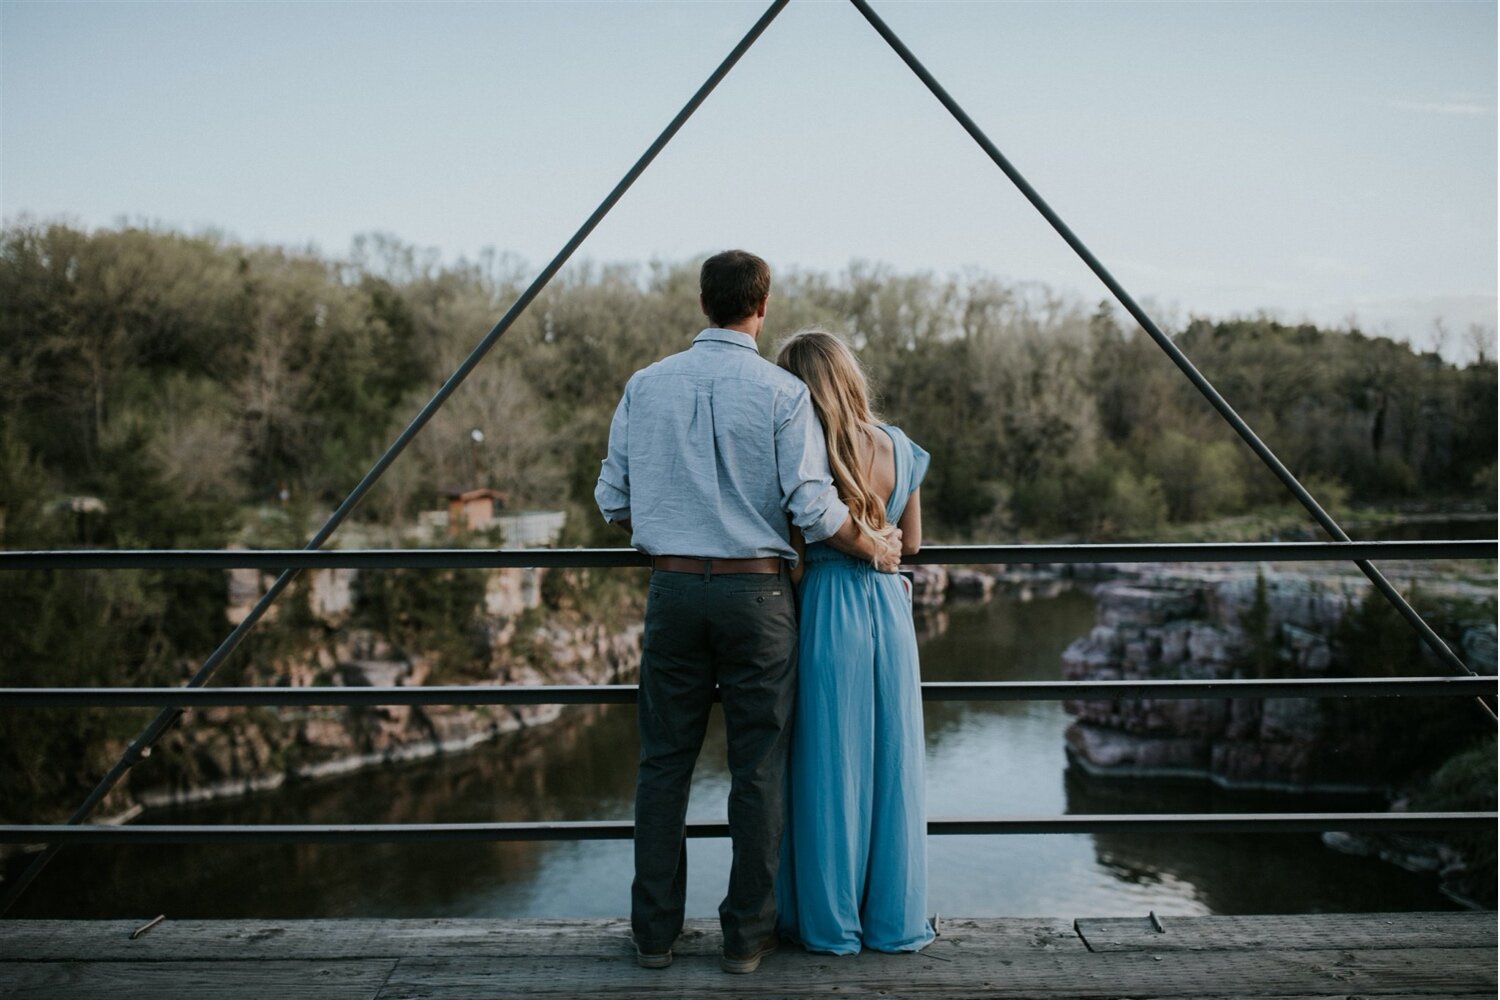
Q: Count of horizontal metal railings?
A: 3